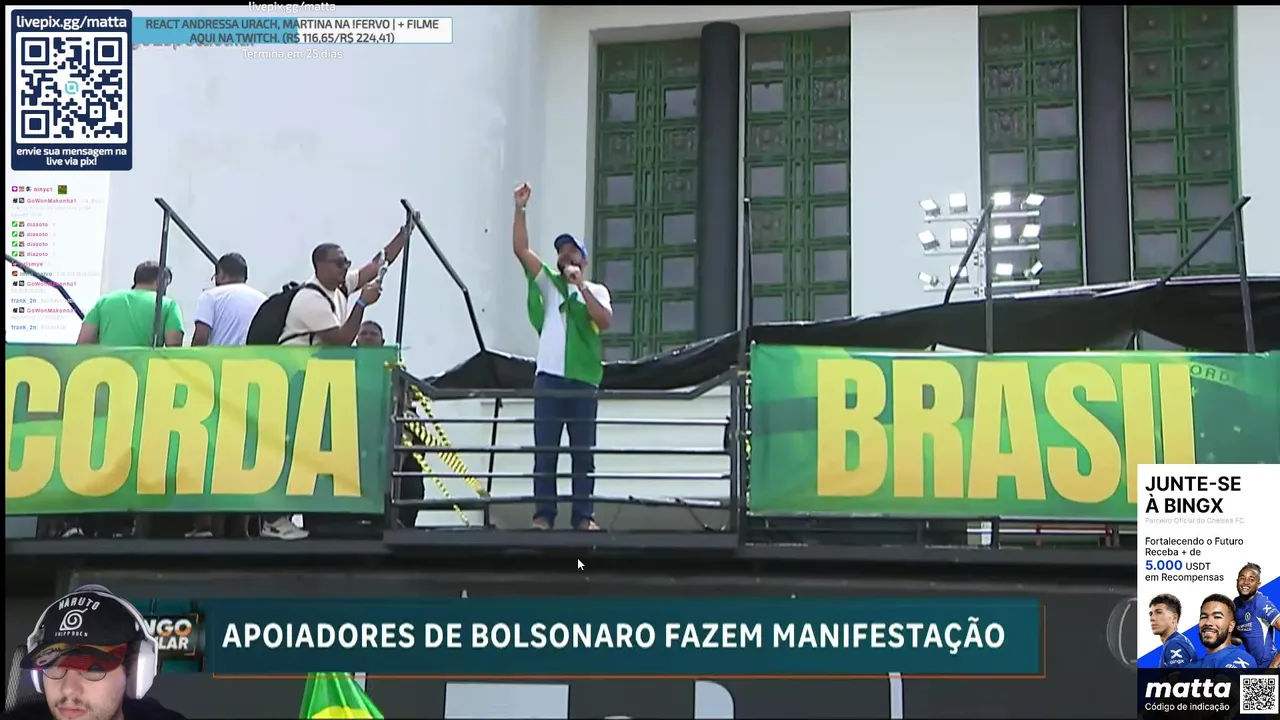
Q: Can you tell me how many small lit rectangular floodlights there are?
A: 12